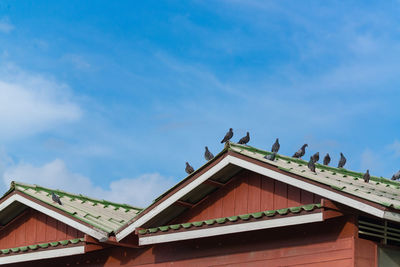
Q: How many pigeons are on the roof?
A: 14